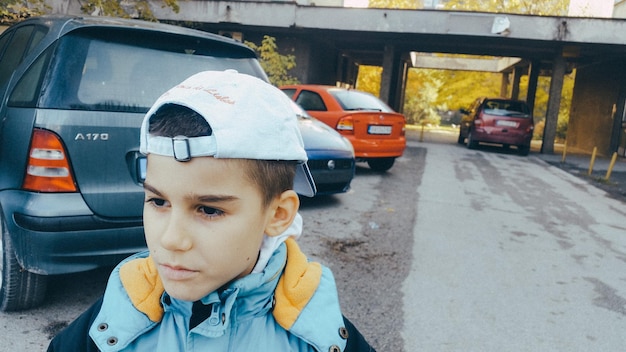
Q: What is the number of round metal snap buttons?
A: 4